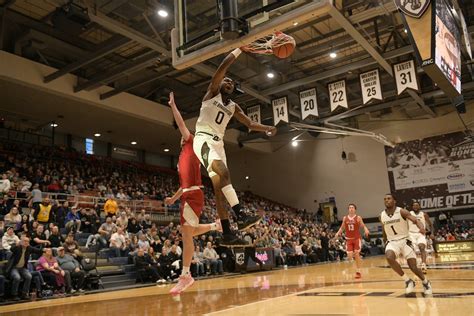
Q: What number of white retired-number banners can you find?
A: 6